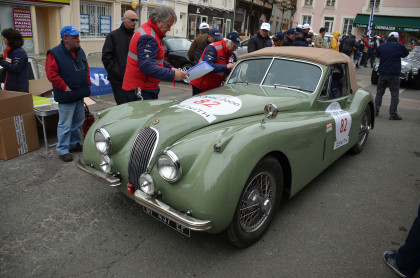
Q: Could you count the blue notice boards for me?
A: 2